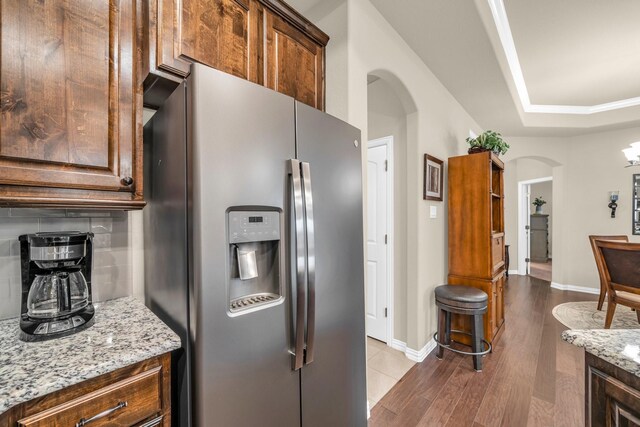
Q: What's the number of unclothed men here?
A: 0